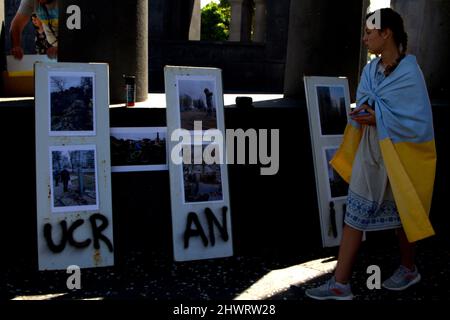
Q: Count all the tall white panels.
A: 3